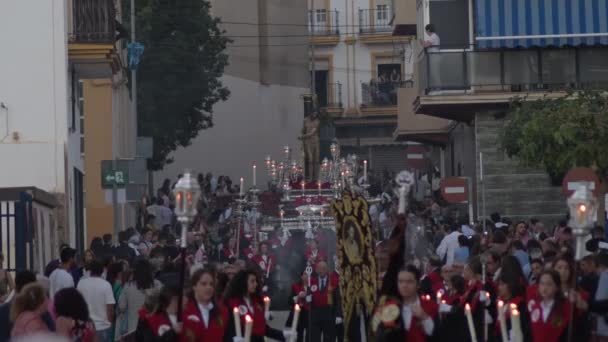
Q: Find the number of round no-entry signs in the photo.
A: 3